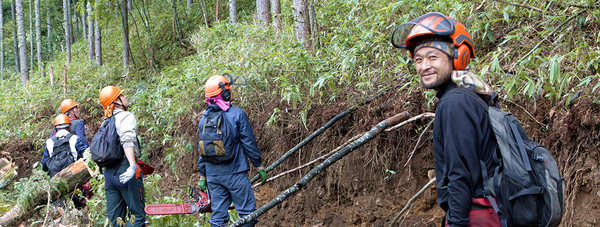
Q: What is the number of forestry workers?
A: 5